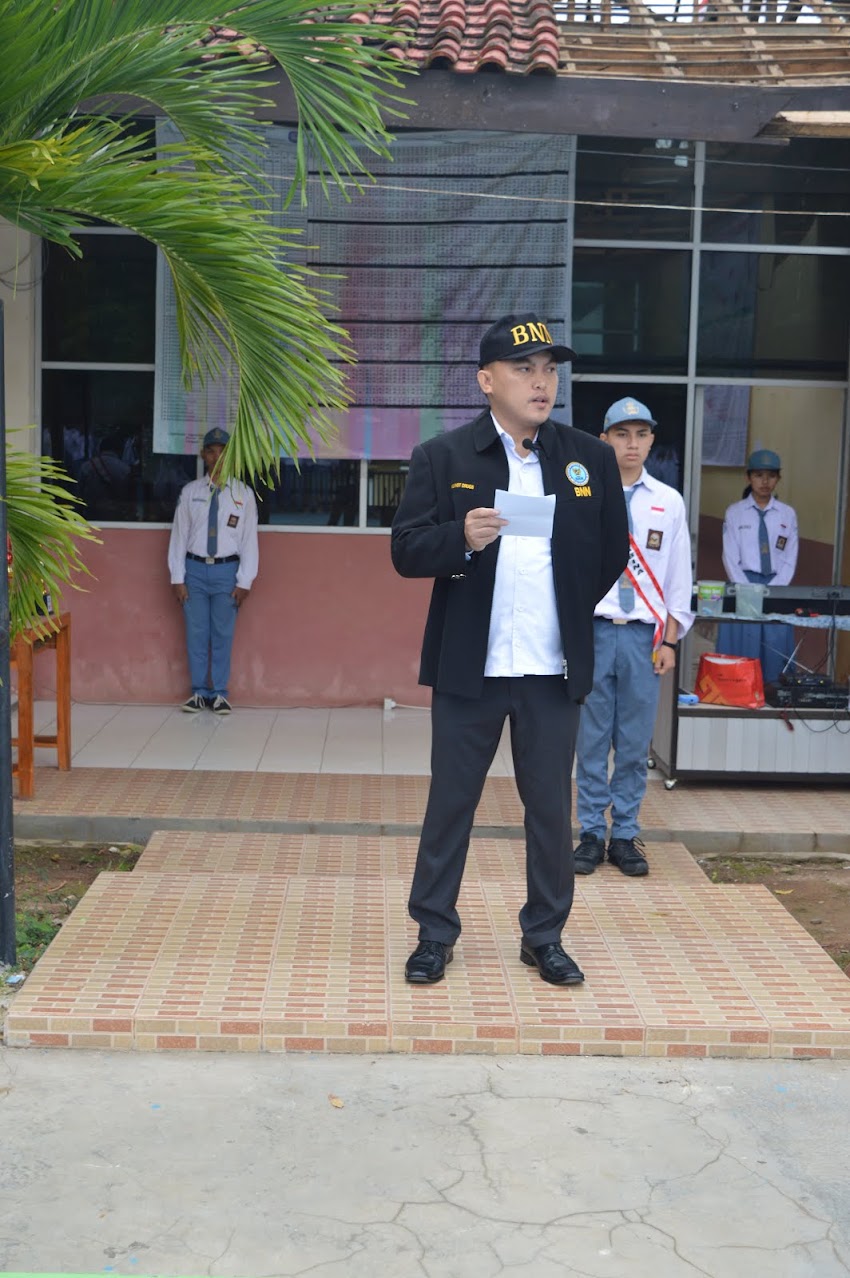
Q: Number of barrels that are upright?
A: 2